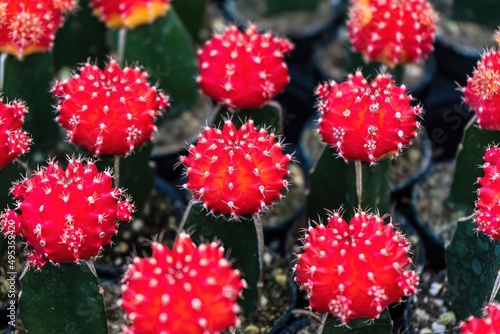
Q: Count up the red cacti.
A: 14